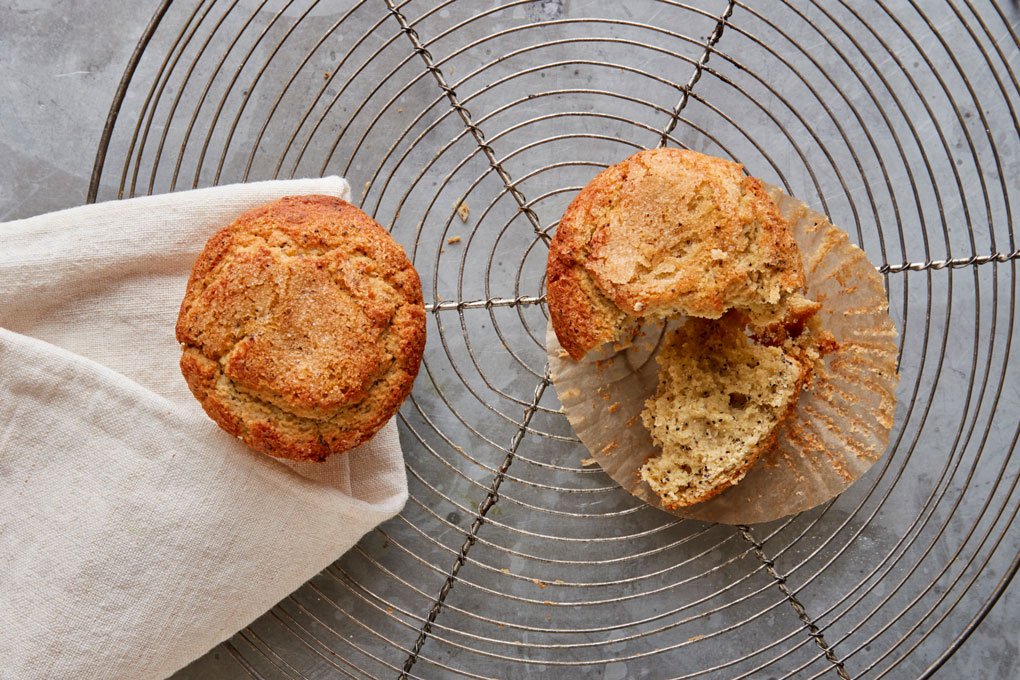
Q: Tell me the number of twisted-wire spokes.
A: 6